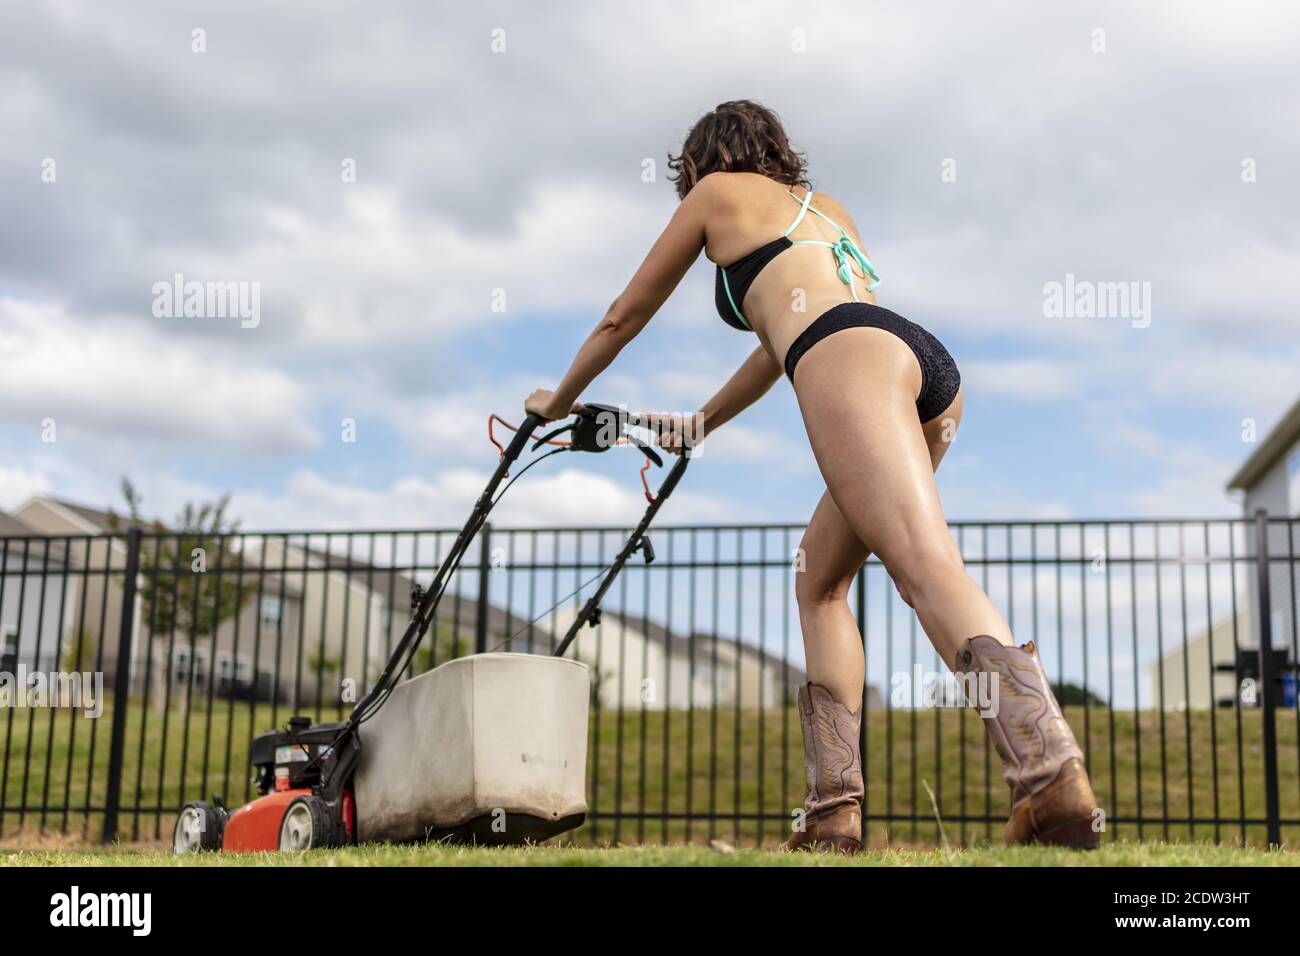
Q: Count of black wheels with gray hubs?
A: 2